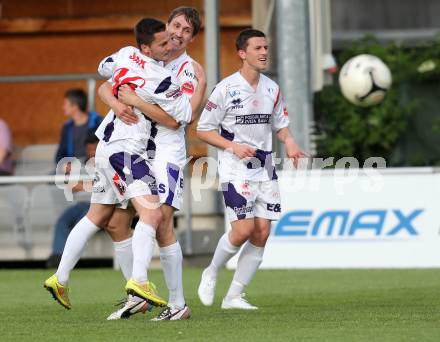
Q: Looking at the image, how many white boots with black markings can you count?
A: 2